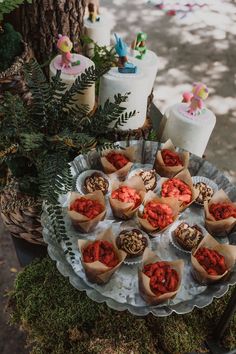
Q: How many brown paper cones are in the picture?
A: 10